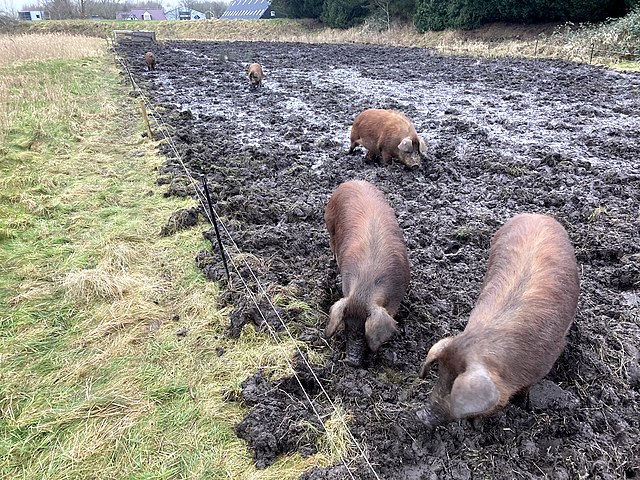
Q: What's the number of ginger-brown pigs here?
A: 5